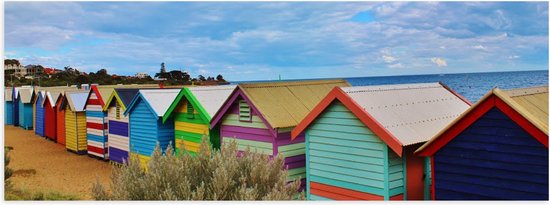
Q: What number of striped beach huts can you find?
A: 4